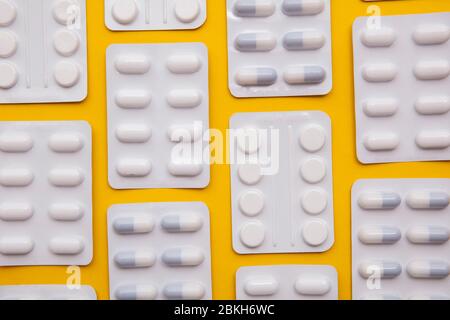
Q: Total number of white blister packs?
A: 11